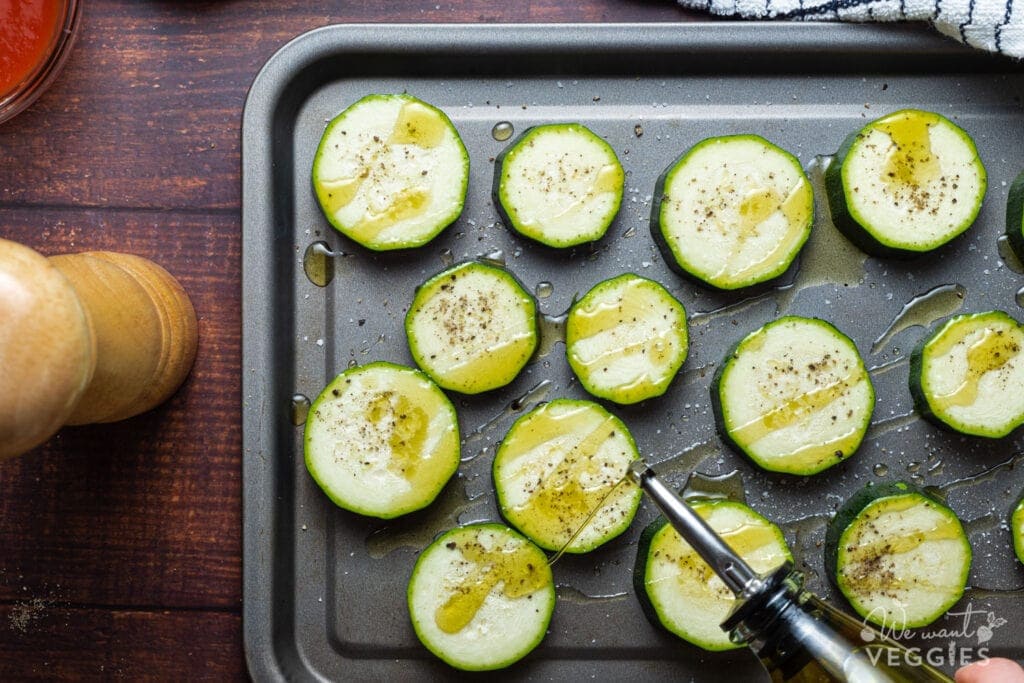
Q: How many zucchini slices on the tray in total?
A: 15